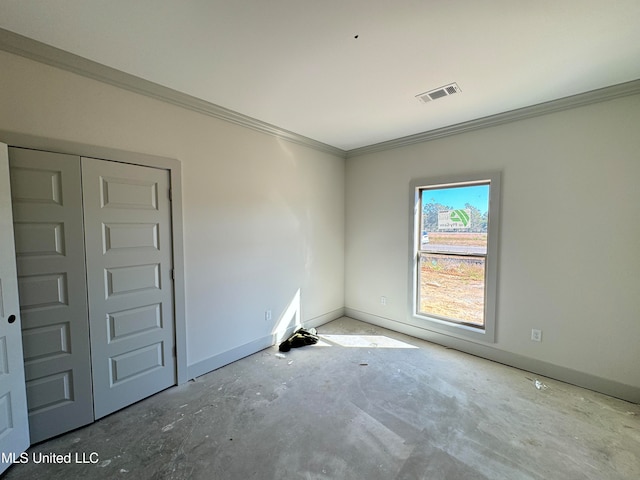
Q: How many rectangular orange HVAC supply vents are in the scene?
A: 0